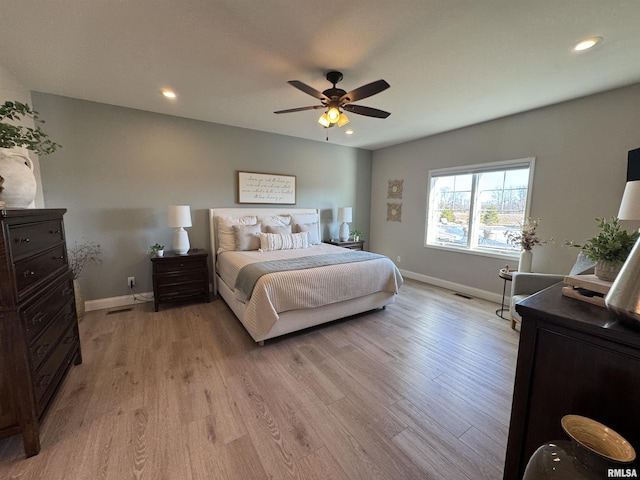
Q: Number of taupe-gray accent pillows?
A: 3